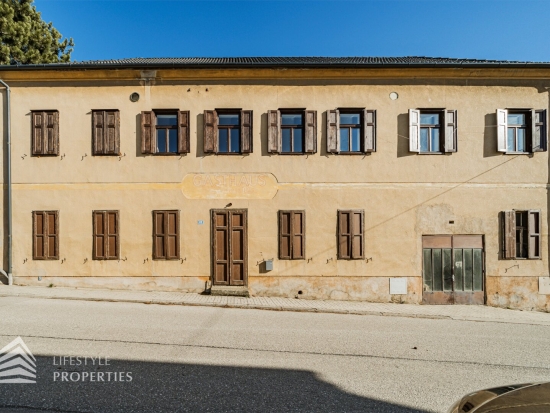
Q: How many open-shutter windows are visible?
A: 7